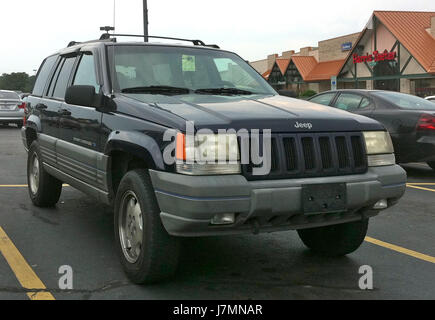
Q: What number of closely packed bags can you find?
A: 0